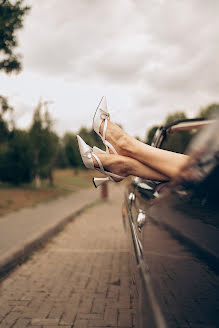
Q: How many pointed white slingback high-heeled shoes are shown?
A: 2